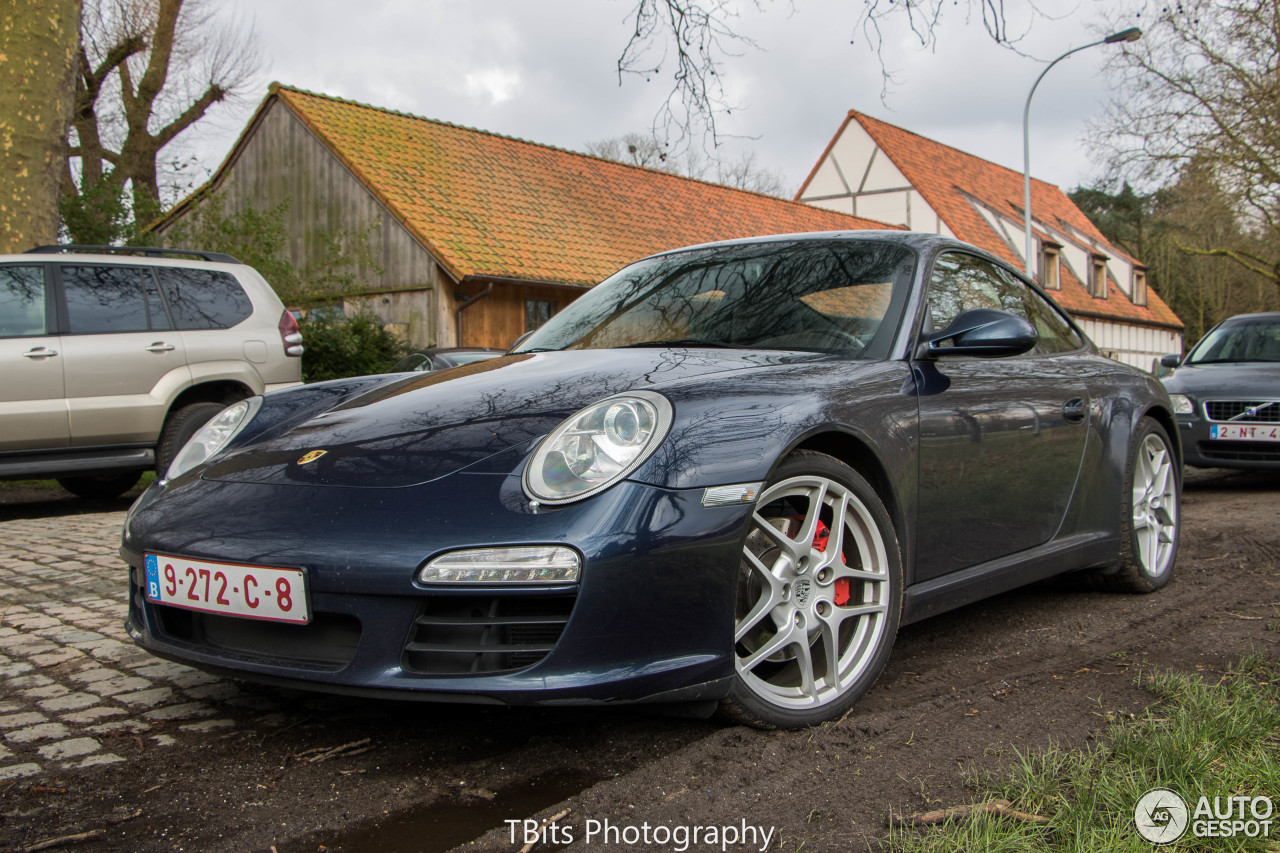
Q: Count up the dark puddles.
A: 1